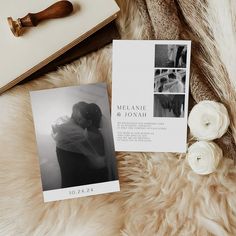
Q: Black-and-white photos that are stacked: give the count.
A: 3